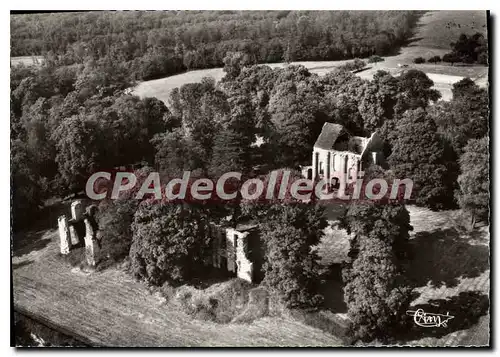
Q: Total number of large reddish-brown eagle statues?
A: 0